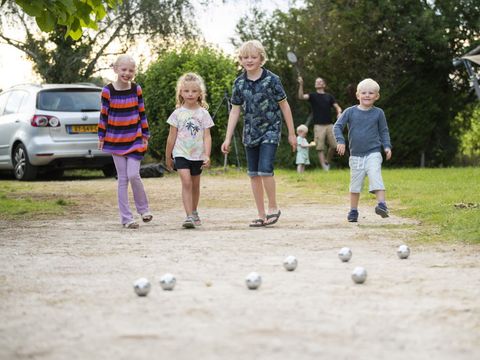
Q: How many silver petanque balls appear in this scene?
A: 7